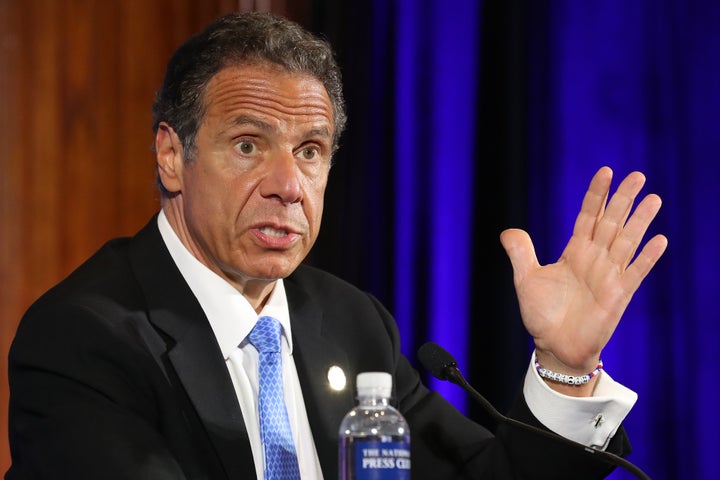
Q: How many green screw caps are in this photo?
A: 0